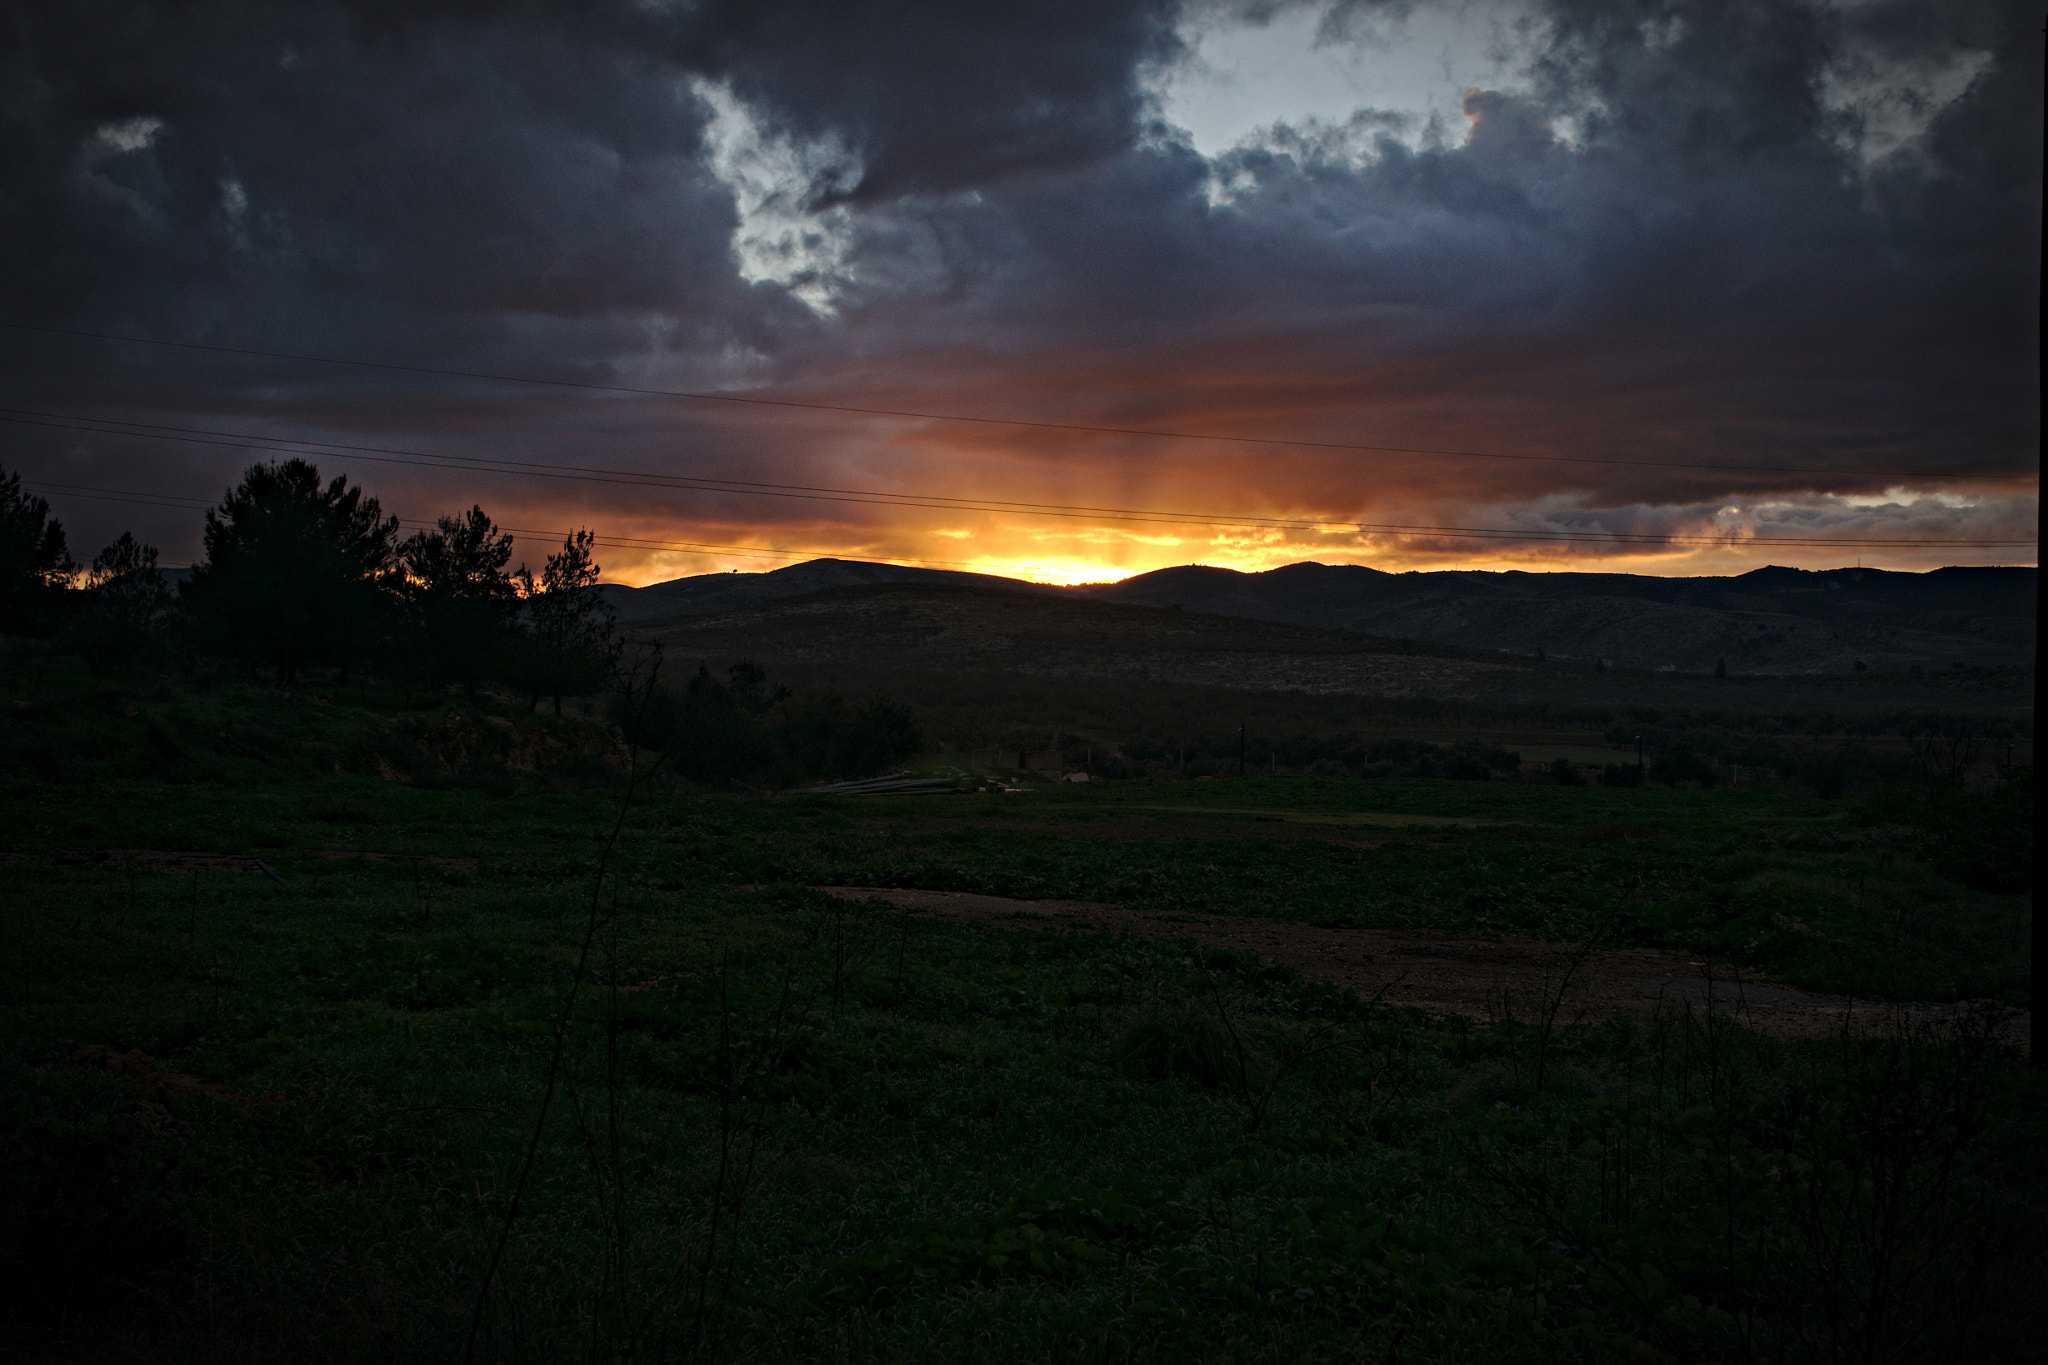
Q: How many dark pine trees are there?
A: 5